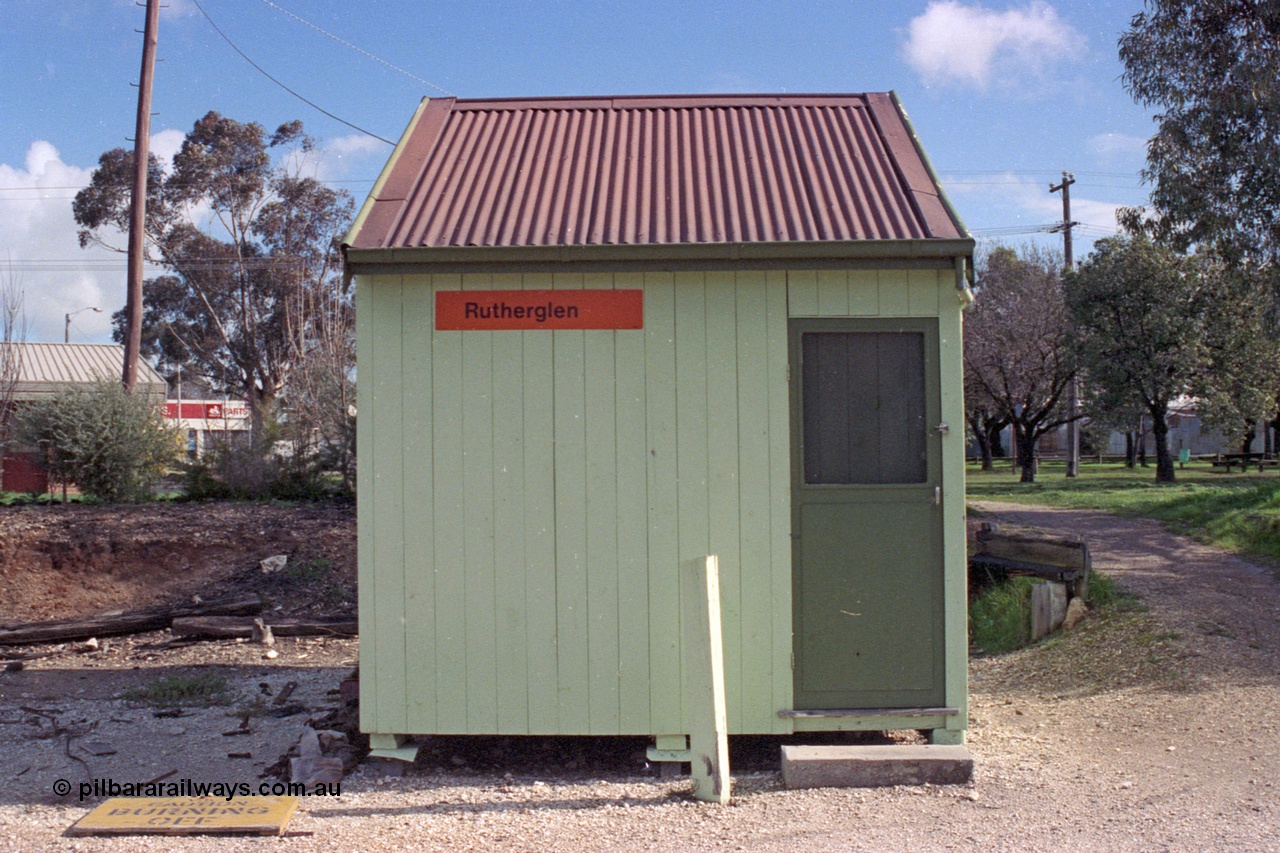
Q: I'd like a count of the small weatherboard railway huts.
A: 1